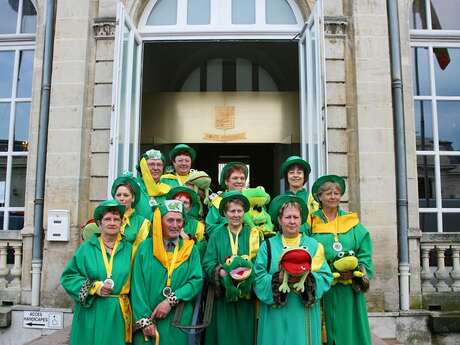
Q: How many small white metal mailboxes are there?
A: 1